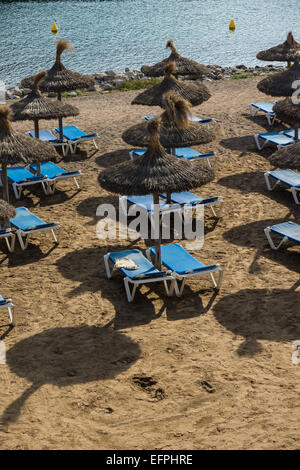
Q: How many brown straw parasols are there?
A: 12